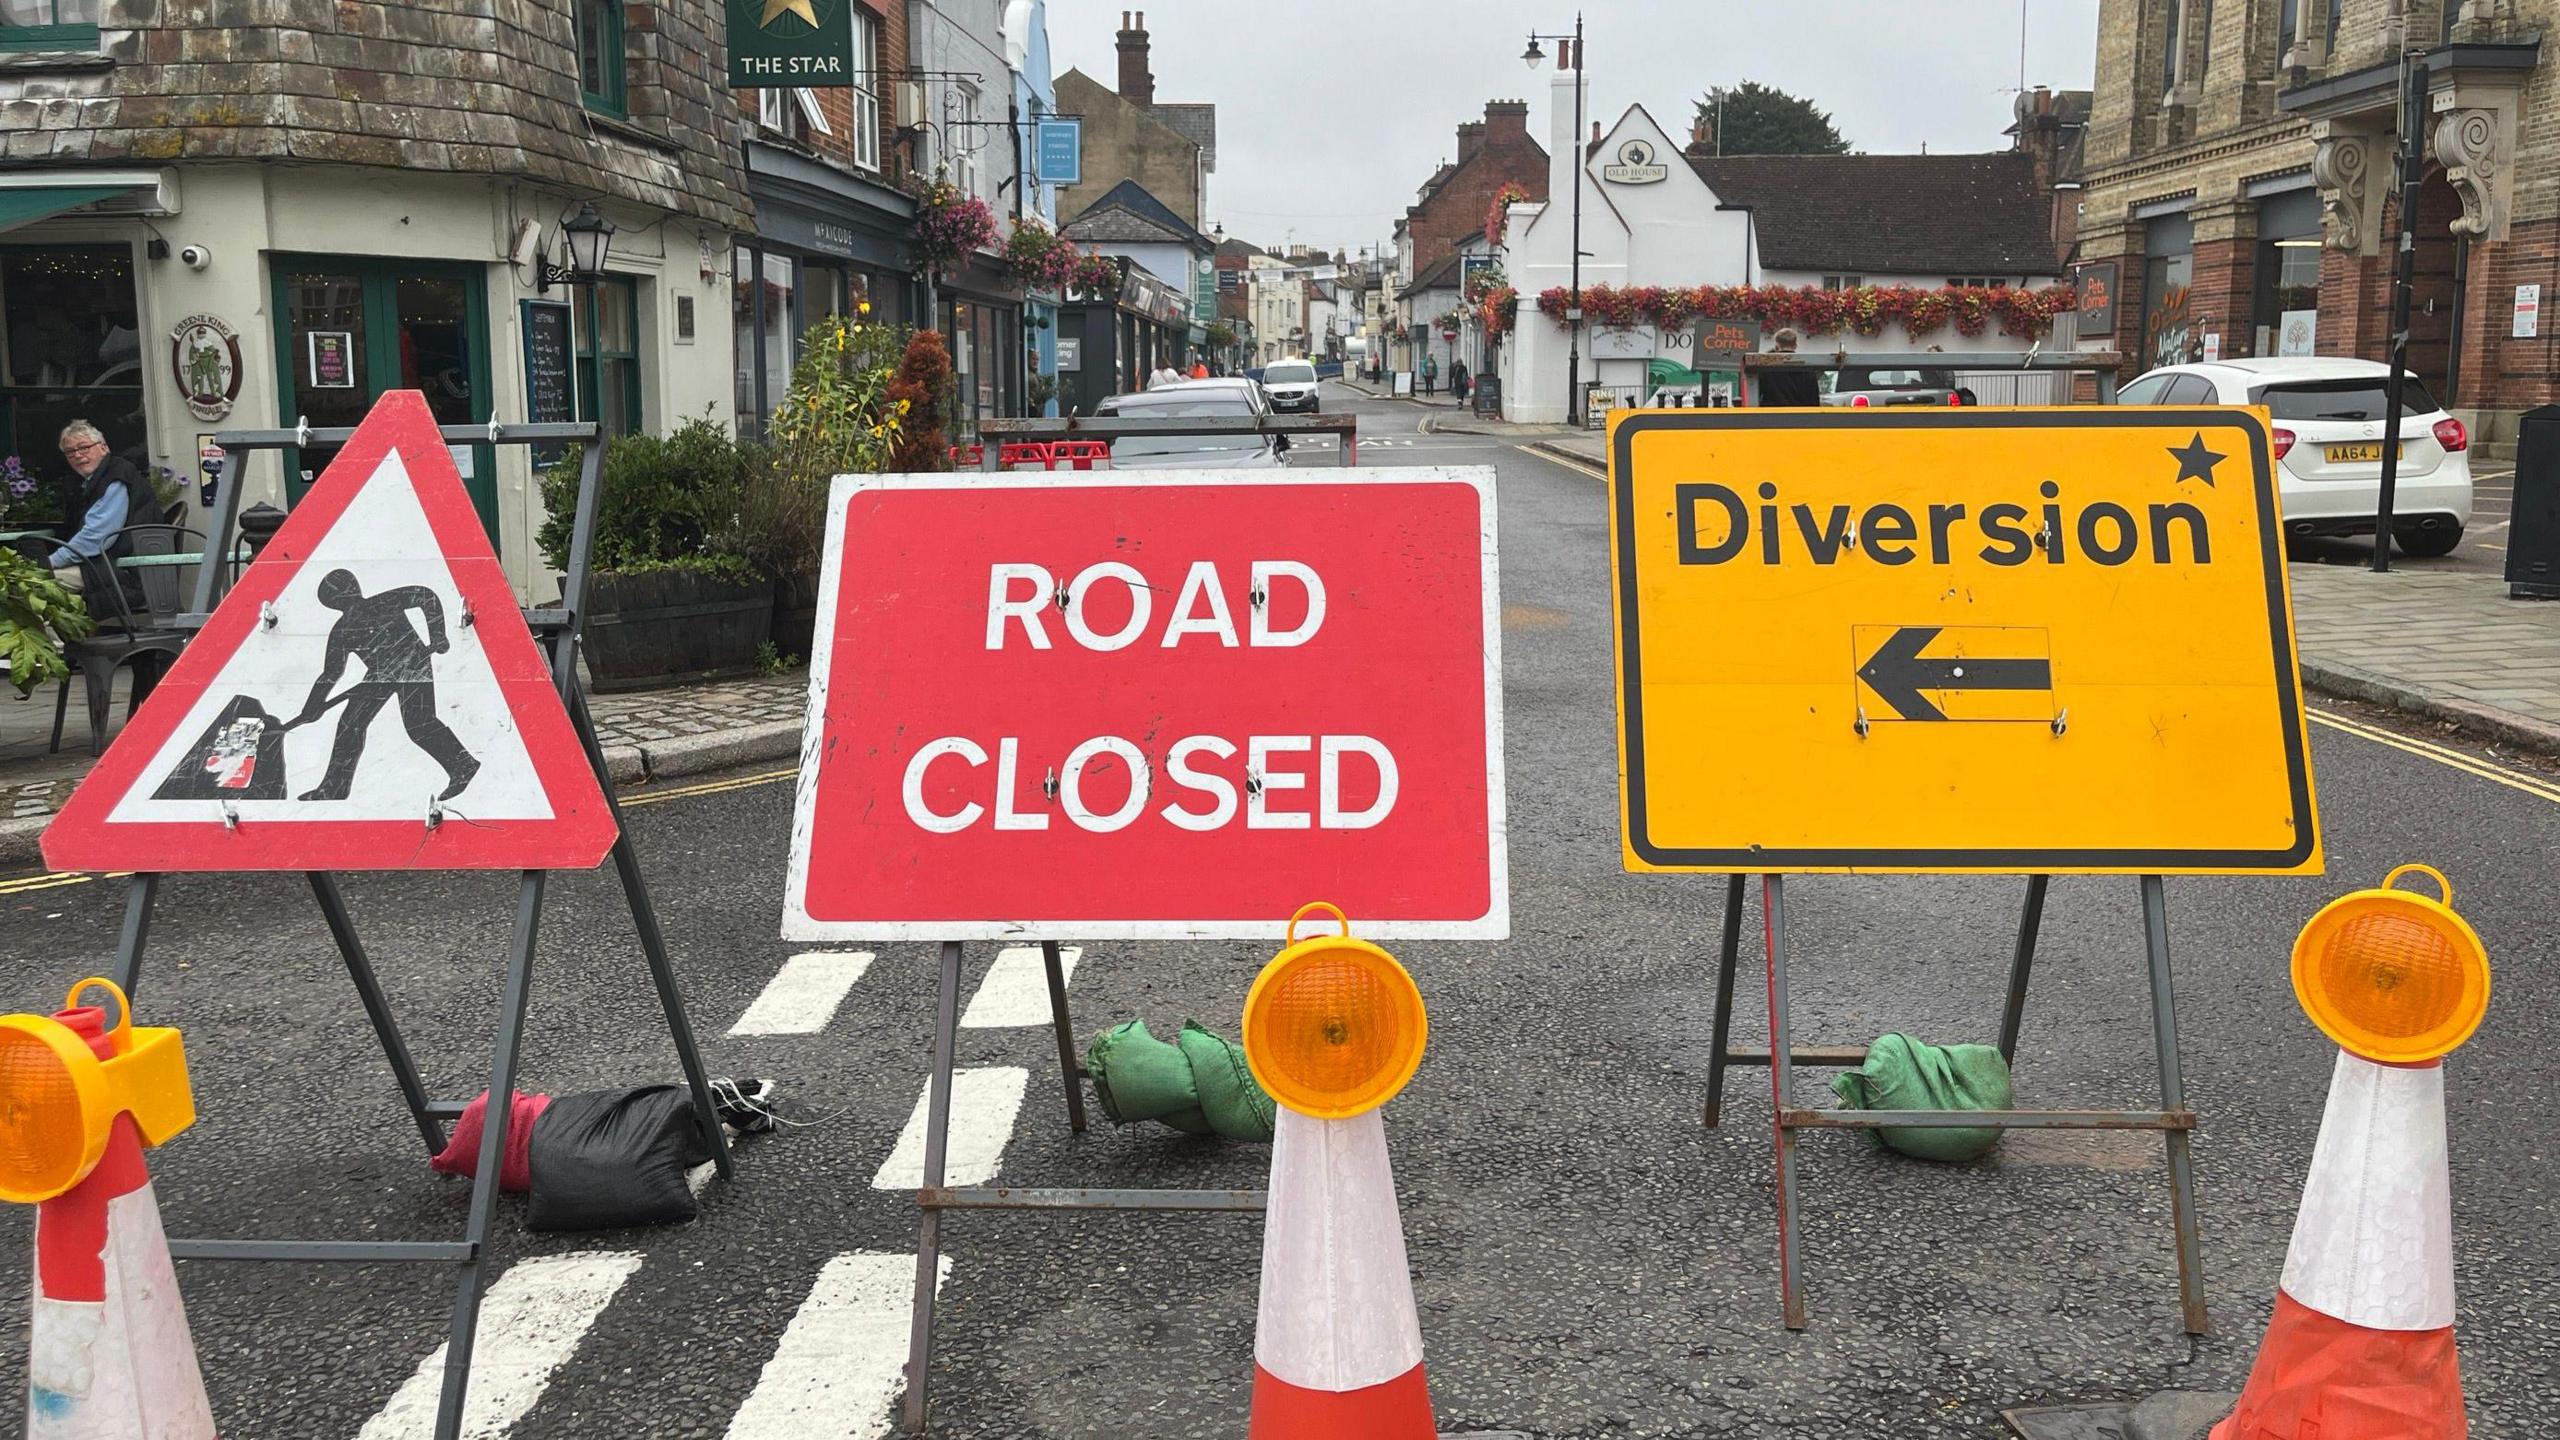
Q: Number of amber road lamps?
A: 3